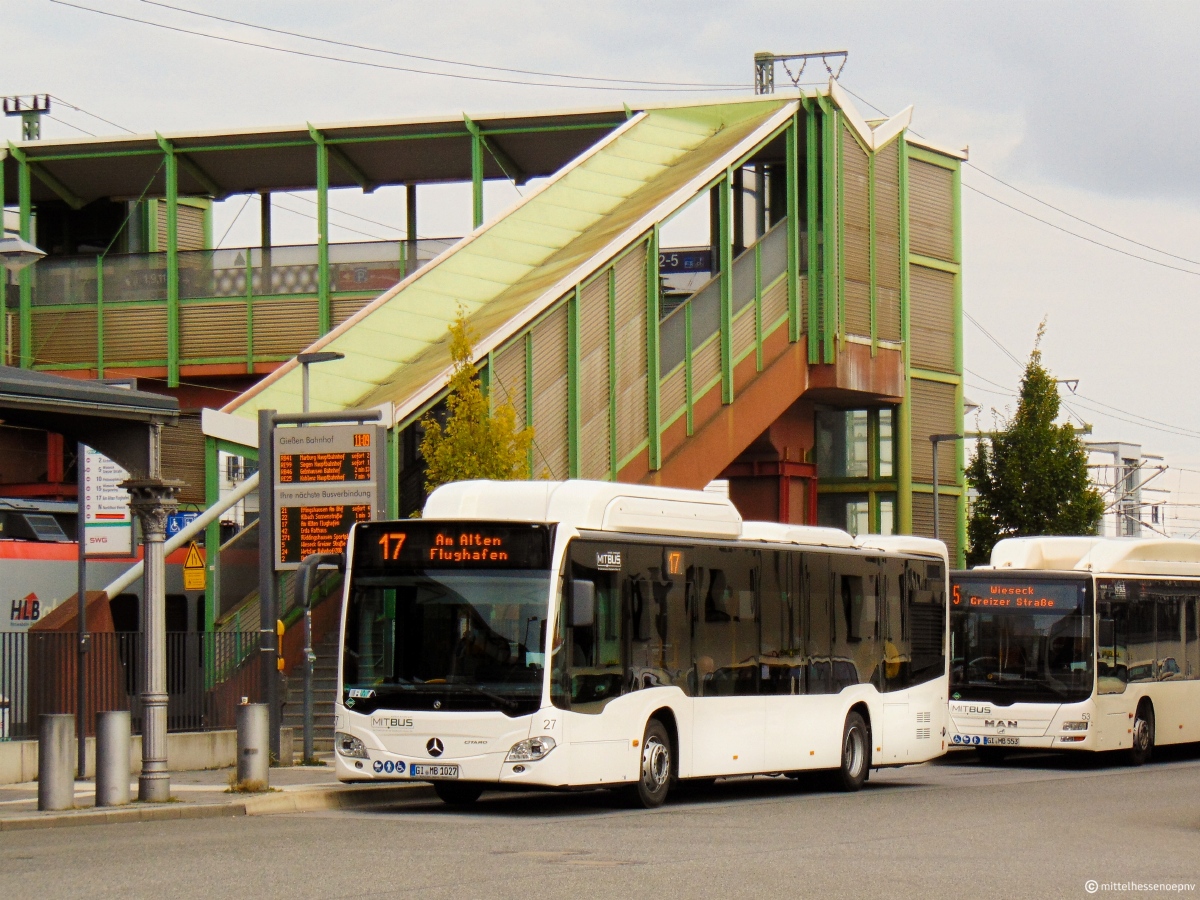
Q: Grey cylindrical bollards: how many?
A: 3